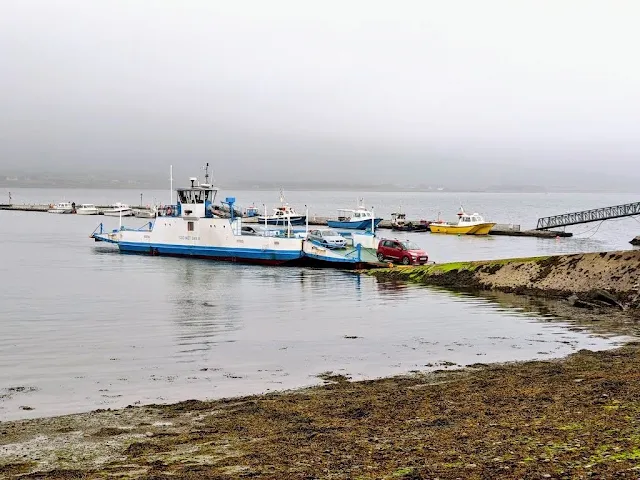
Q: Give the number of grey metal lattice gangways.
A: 1